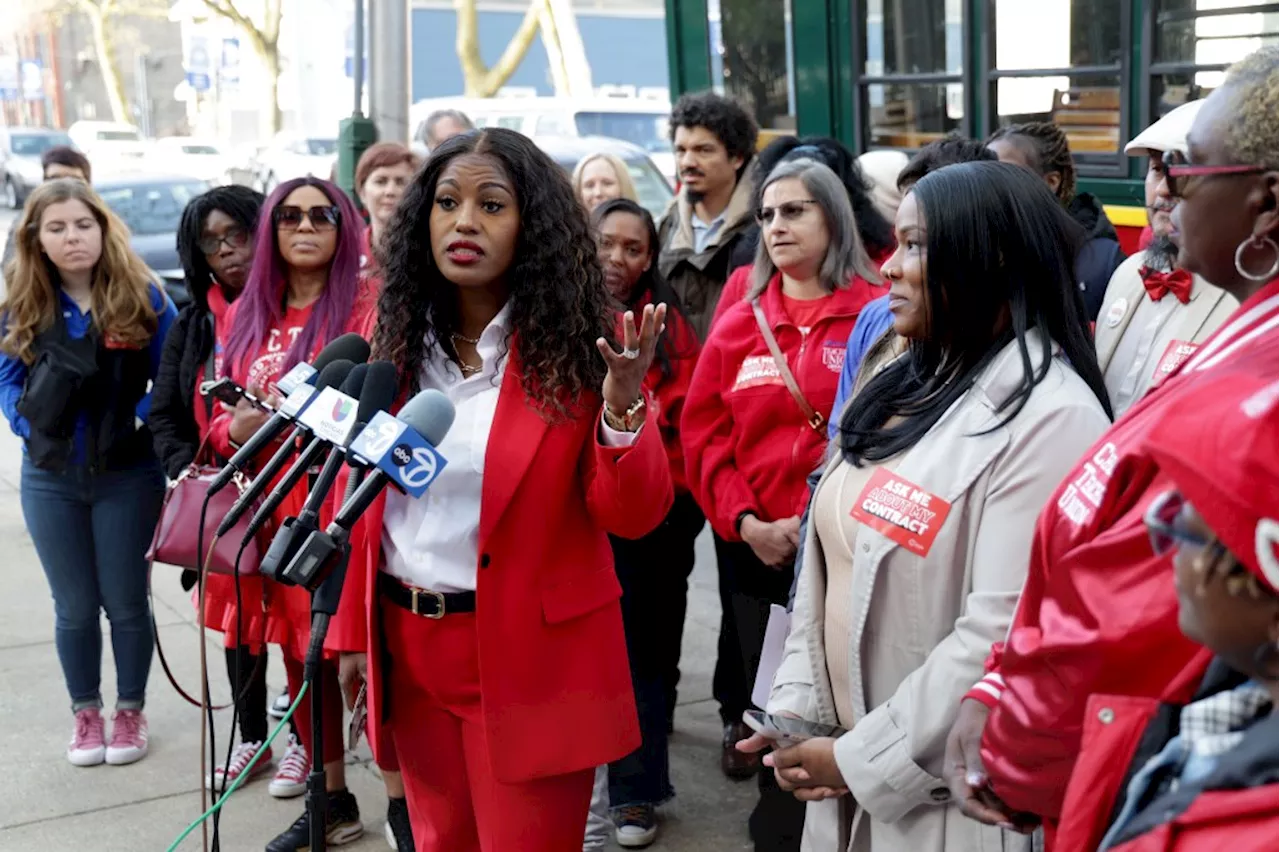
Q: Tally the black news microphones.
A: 4